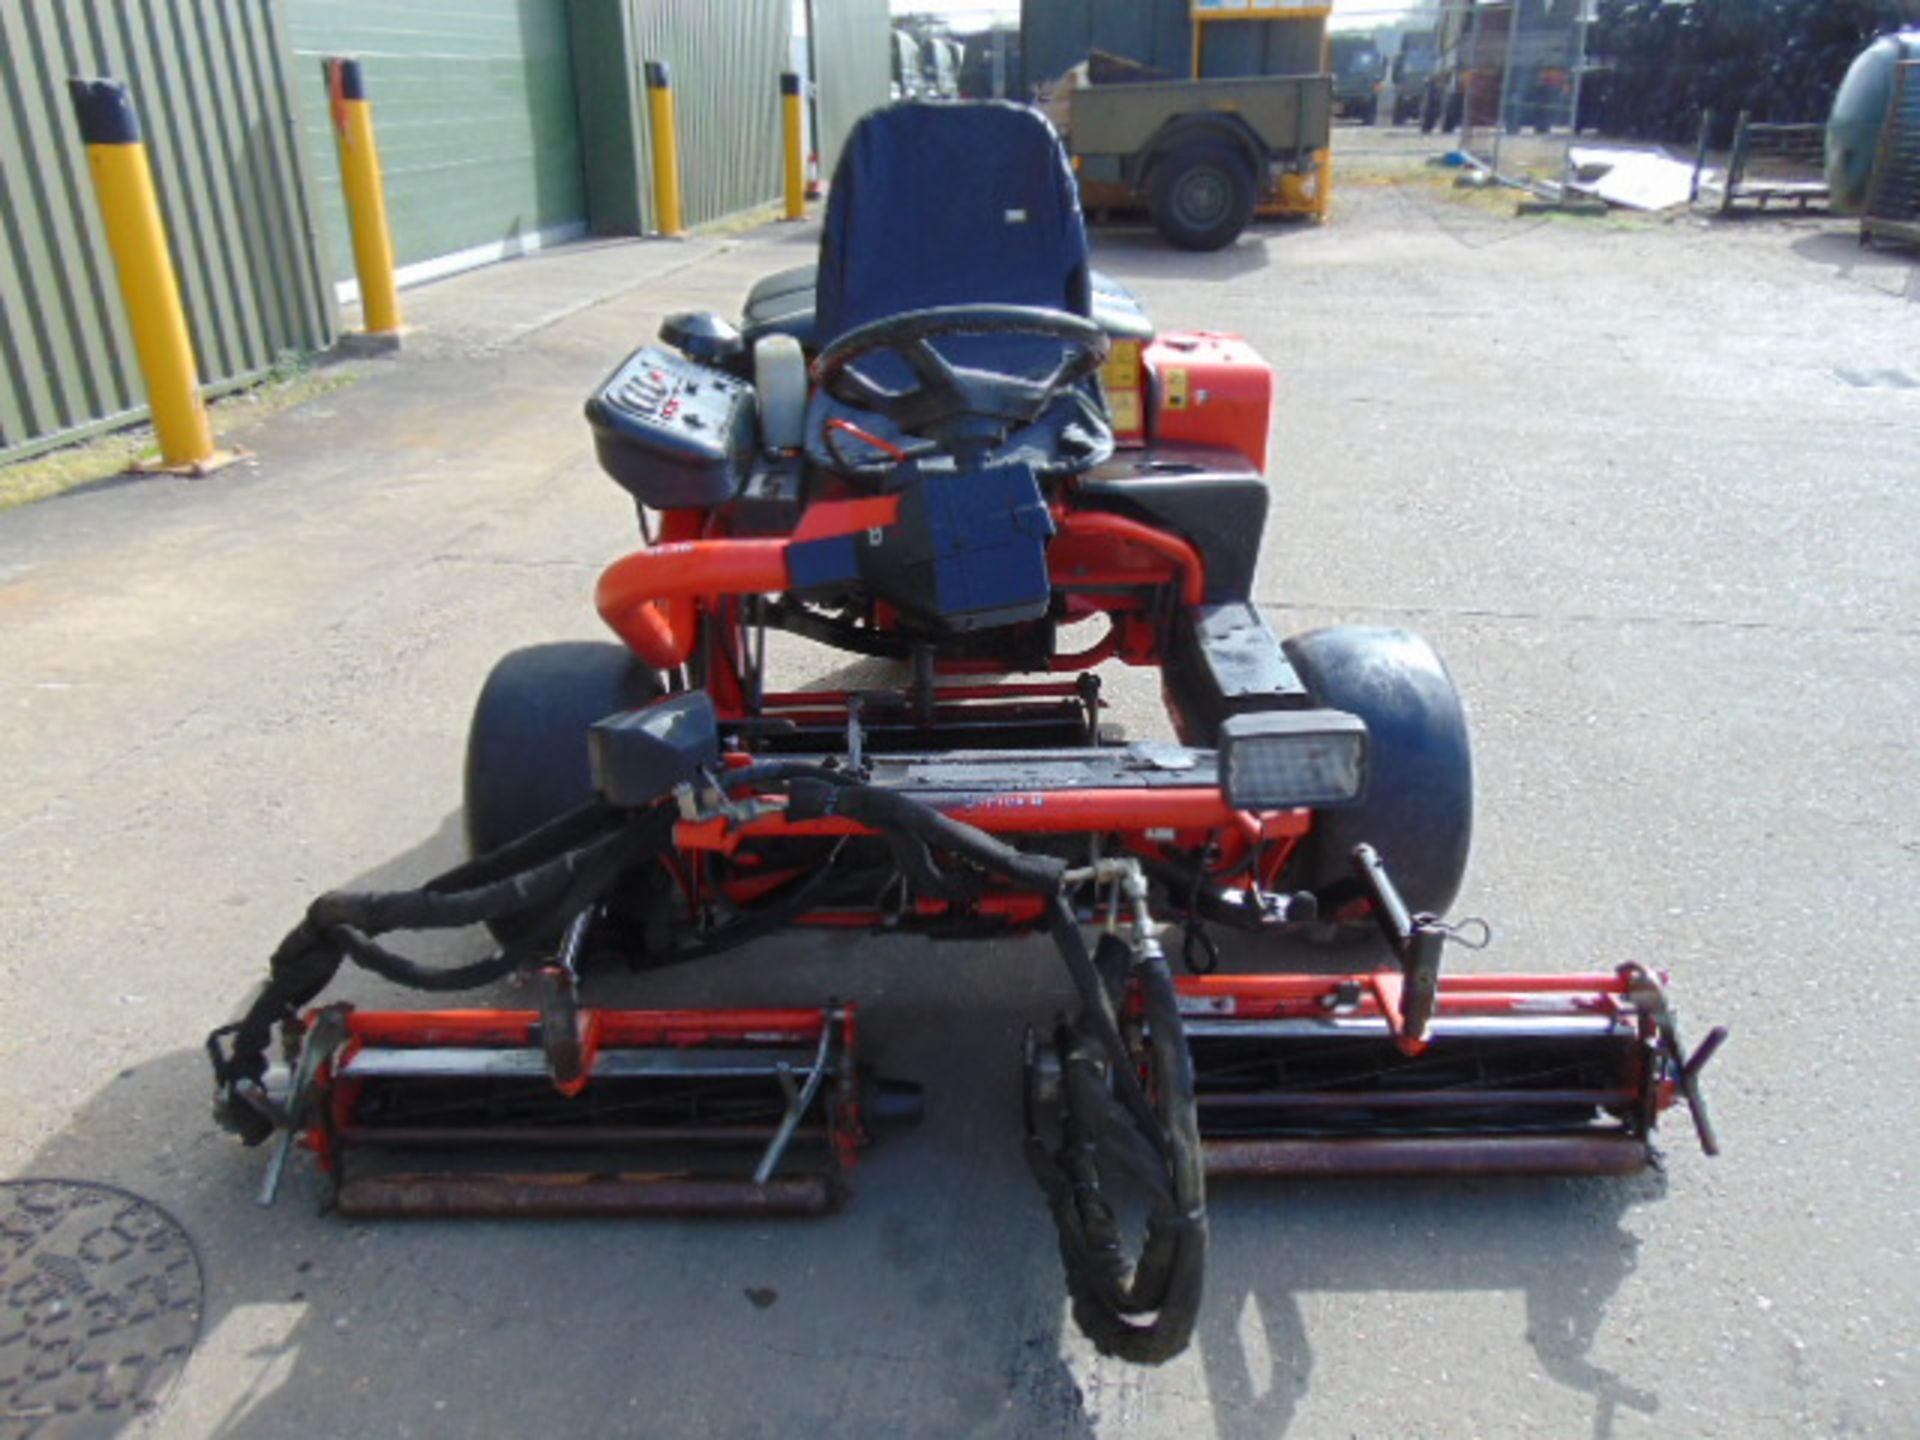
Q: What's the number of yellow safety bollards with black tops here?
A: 4